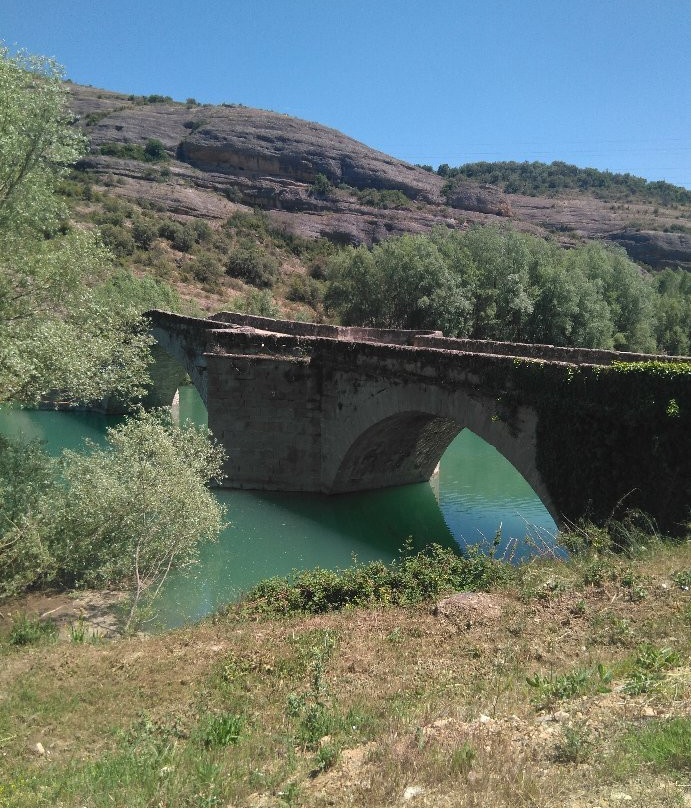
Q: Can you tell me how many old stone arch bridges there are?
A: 1